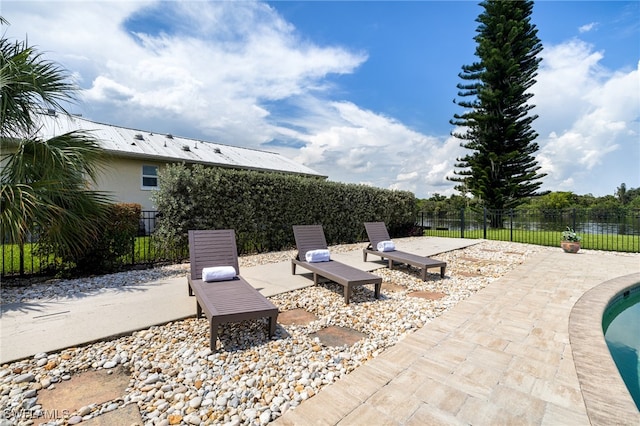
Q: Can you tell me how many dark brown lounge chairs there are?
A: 3